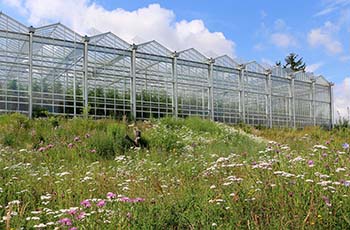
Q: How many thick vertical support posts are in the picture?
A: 10